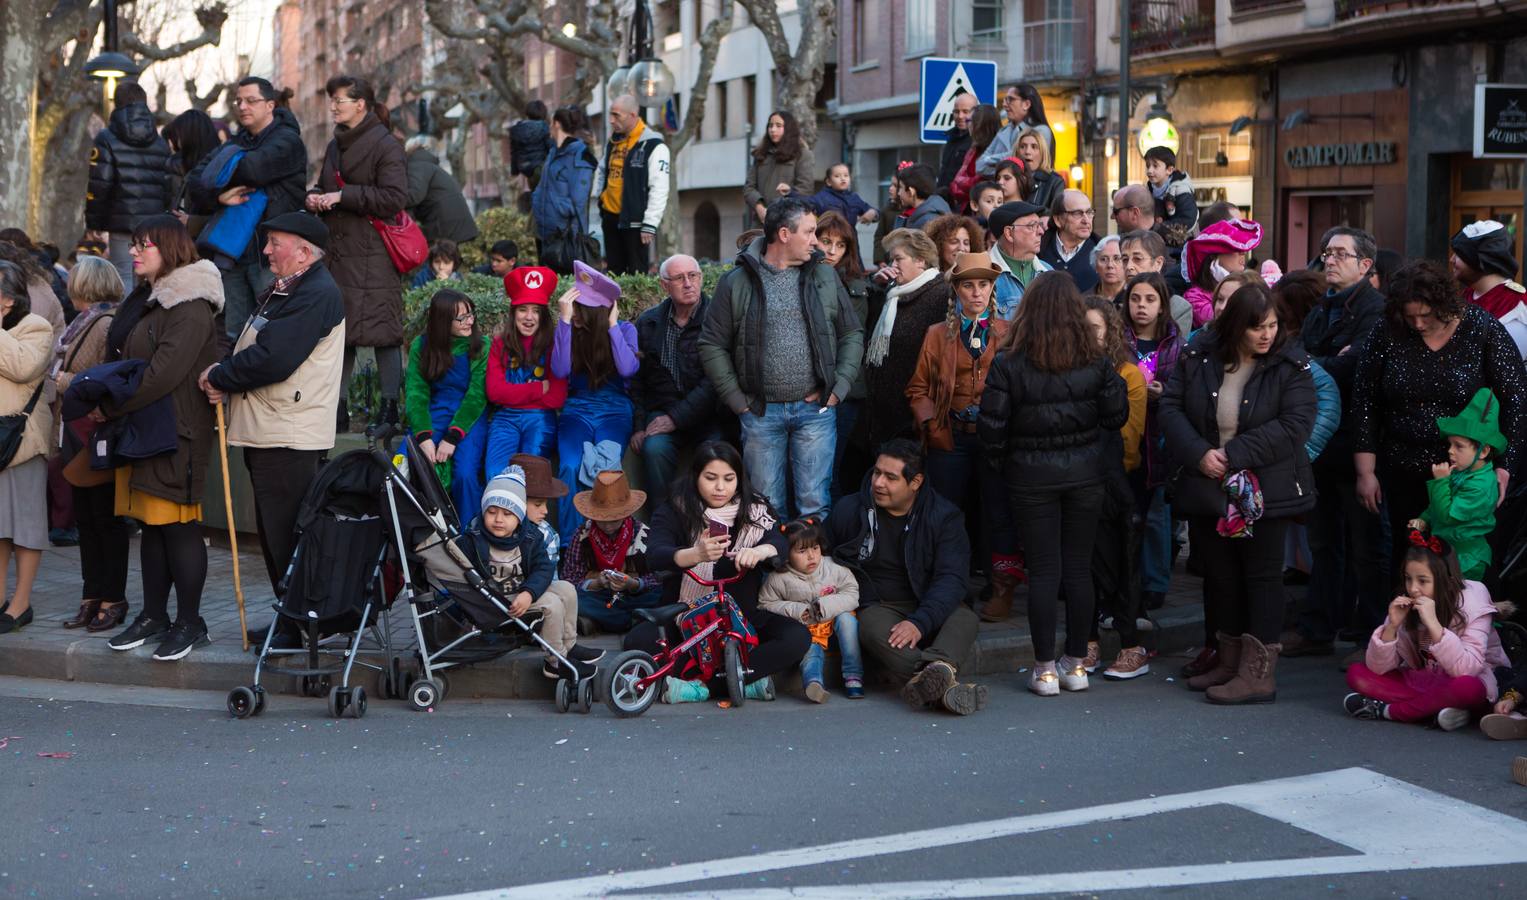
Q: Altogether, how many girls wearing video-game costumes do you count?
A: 3